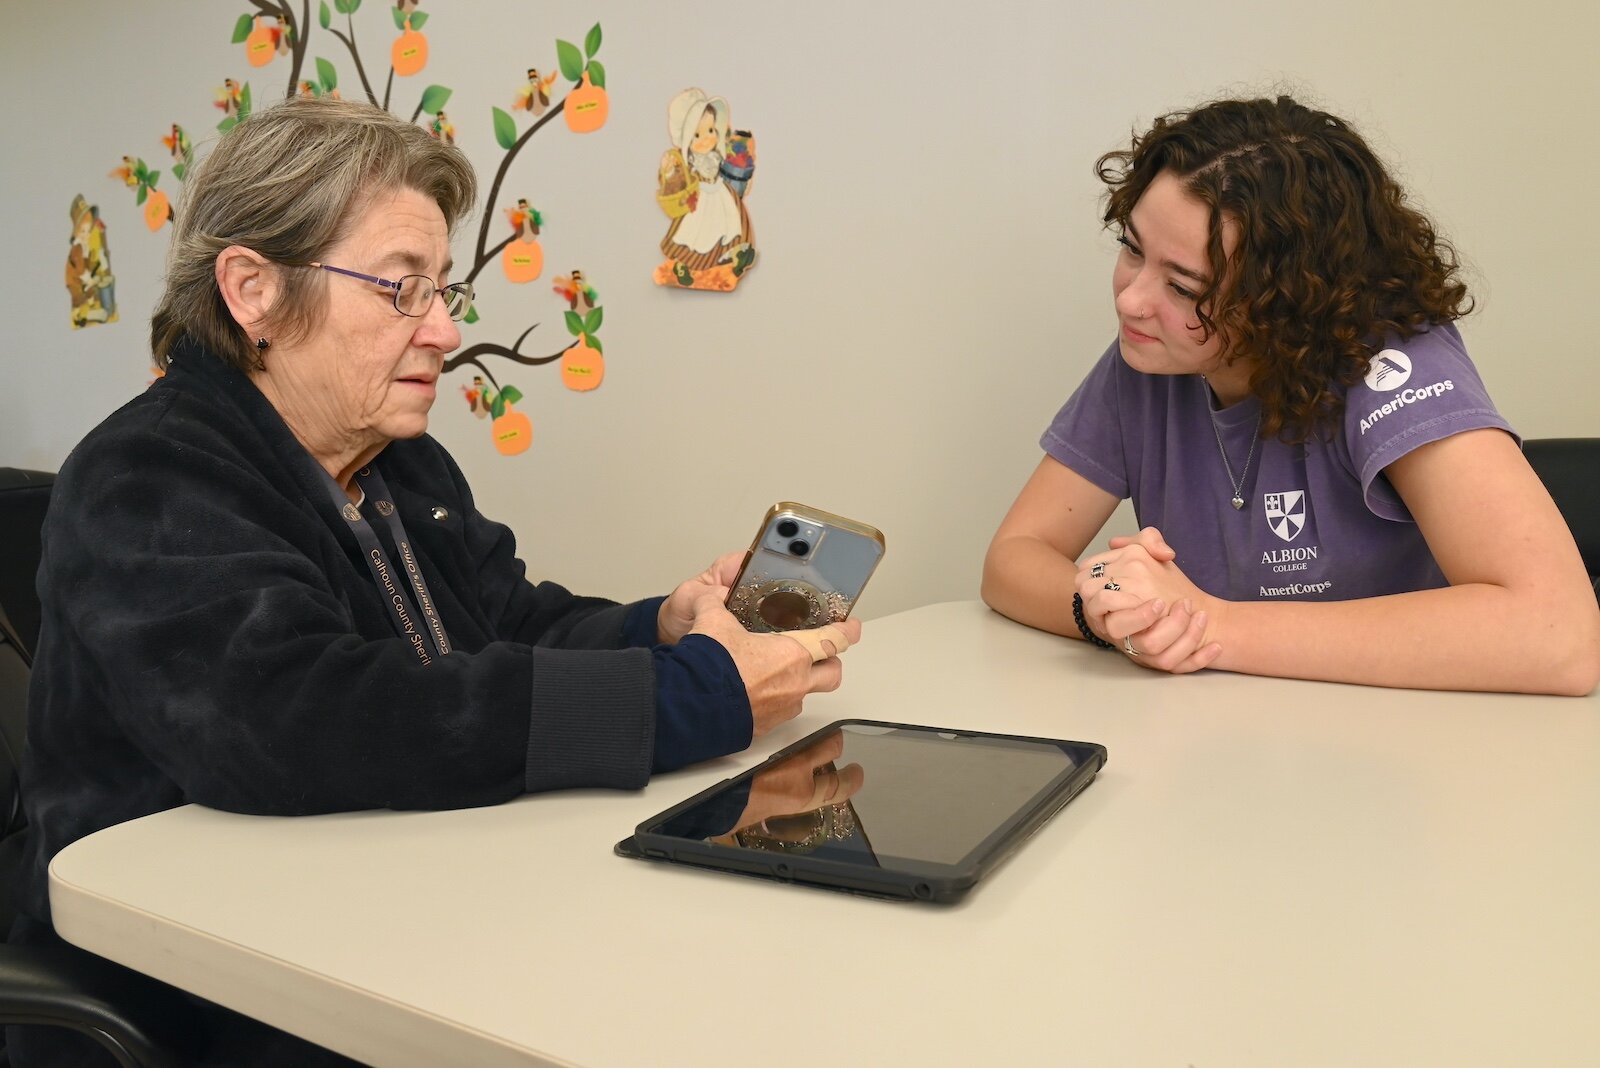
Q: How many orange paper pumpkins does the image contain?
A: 7